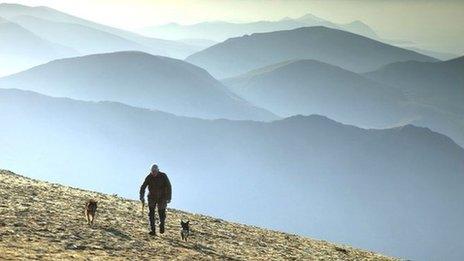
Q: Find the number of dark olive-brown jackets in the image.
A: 1